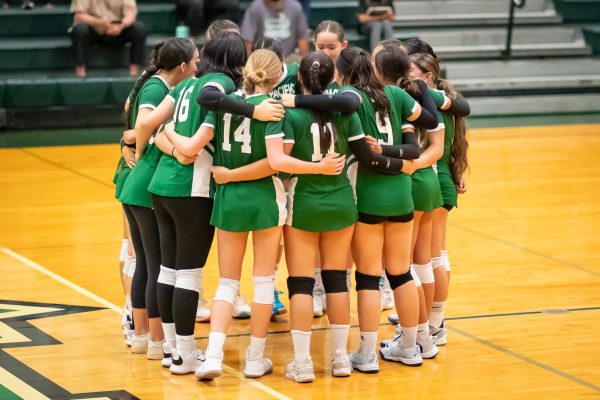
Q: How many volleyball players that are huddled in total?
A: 12